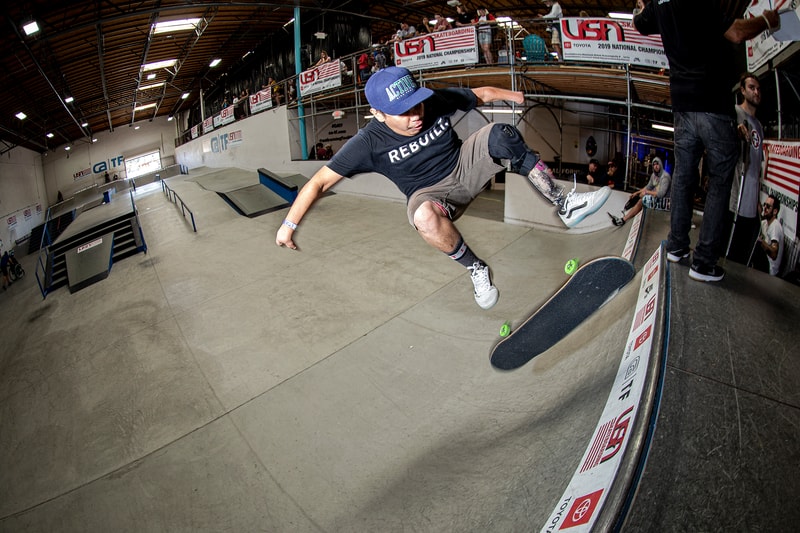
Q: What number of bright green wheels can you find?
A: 2